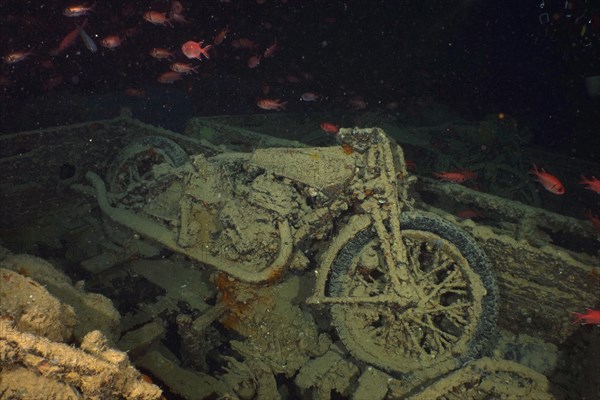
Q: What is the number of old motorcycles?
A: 1